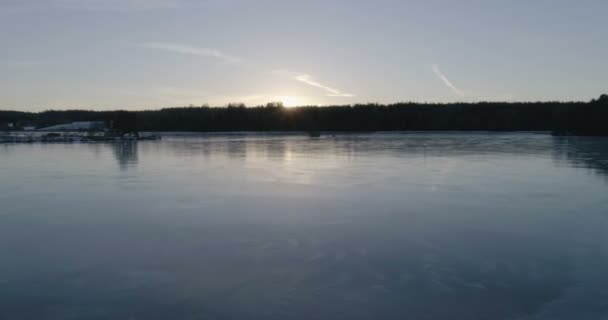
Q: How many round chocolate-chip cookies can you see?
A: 0